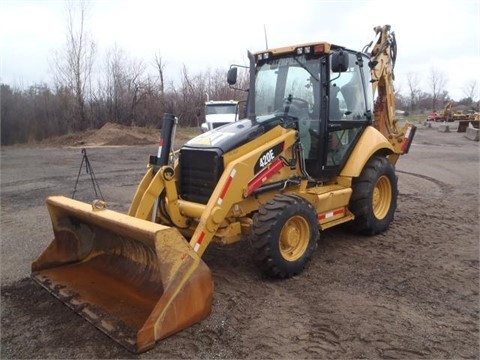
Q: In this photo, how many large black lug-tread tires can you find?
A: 2